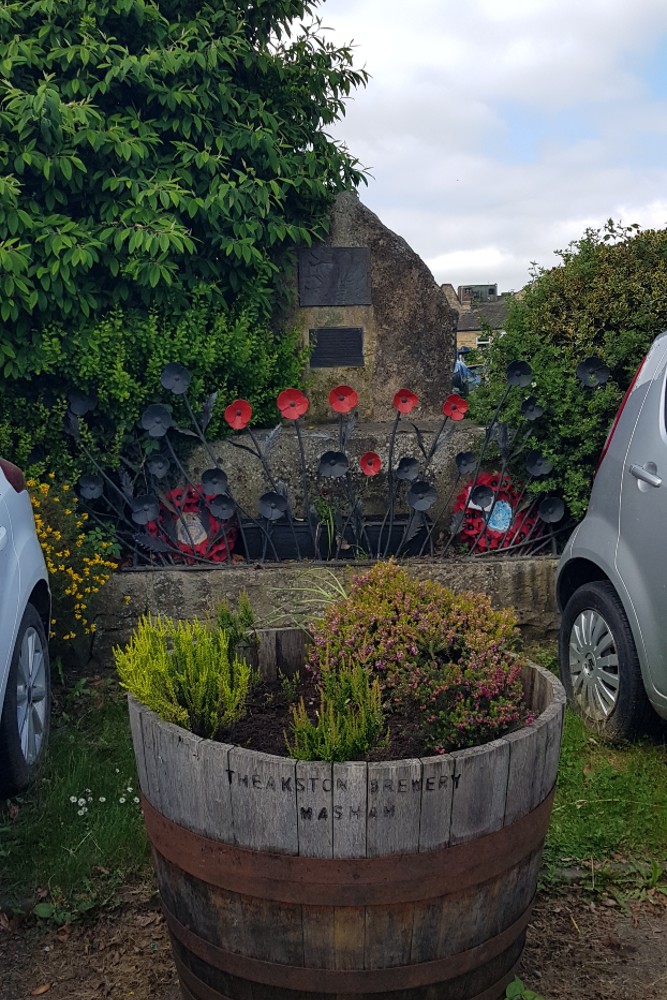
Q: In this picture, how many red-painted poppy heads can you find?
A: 6